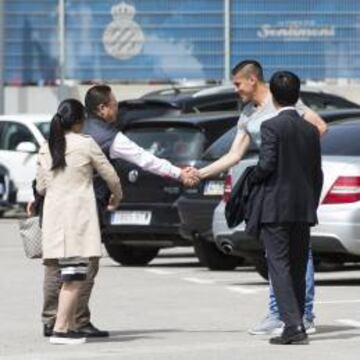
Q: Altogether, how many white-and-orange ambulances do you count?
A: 0